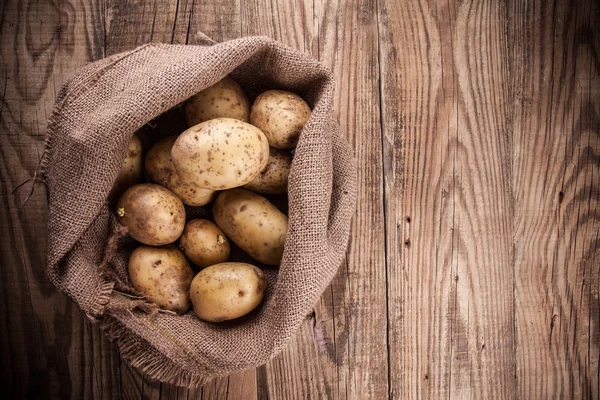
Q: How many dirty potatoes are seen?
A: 11